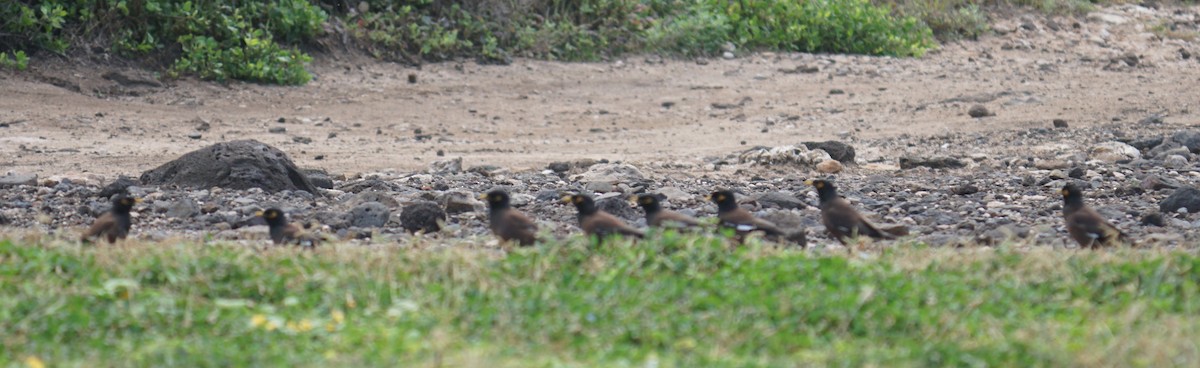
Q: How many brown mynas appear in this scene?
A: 8